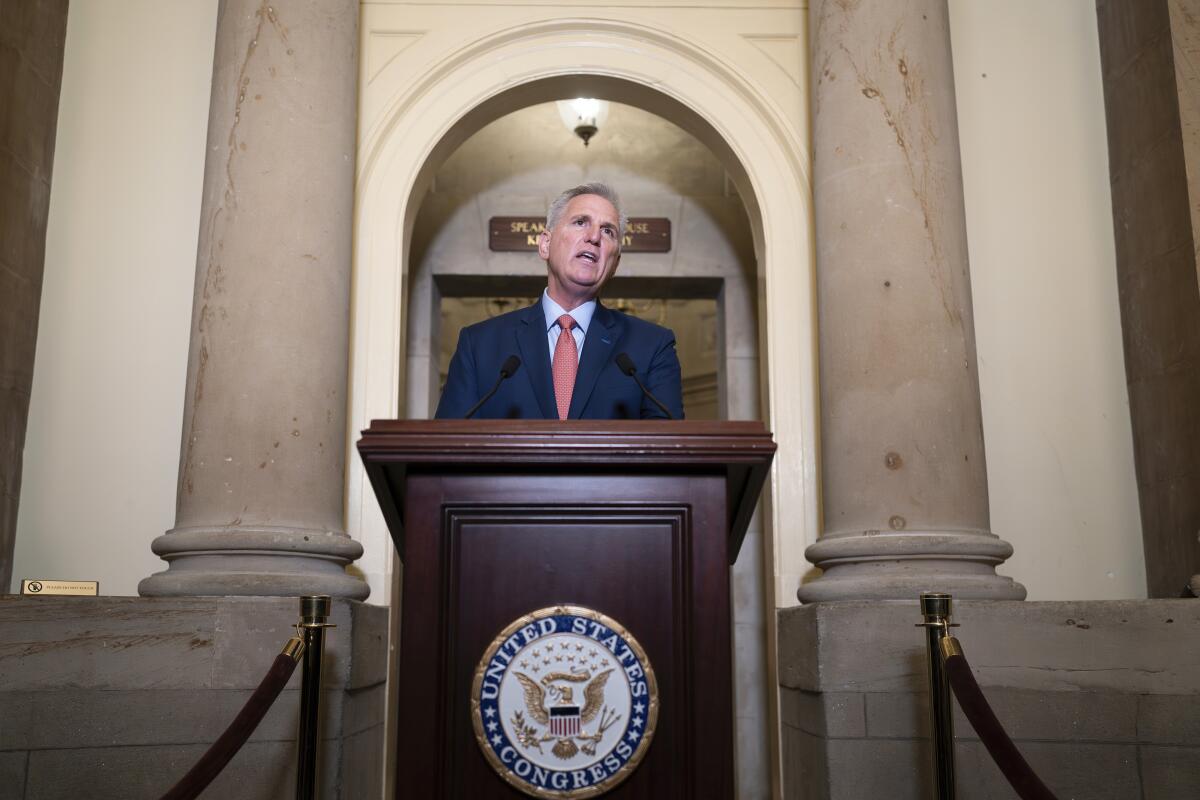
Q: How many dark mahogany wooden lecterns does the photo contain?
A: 1